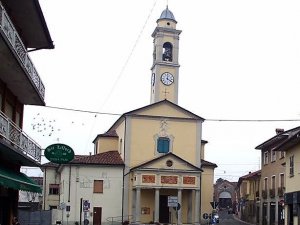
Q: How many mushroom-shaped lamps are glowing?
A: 0